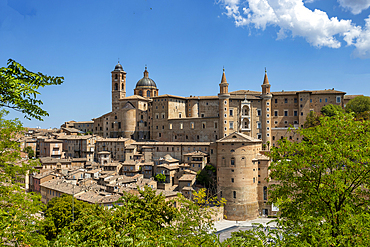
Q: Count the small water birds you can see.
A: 0